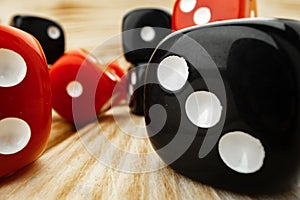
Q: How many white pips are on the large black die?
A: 3